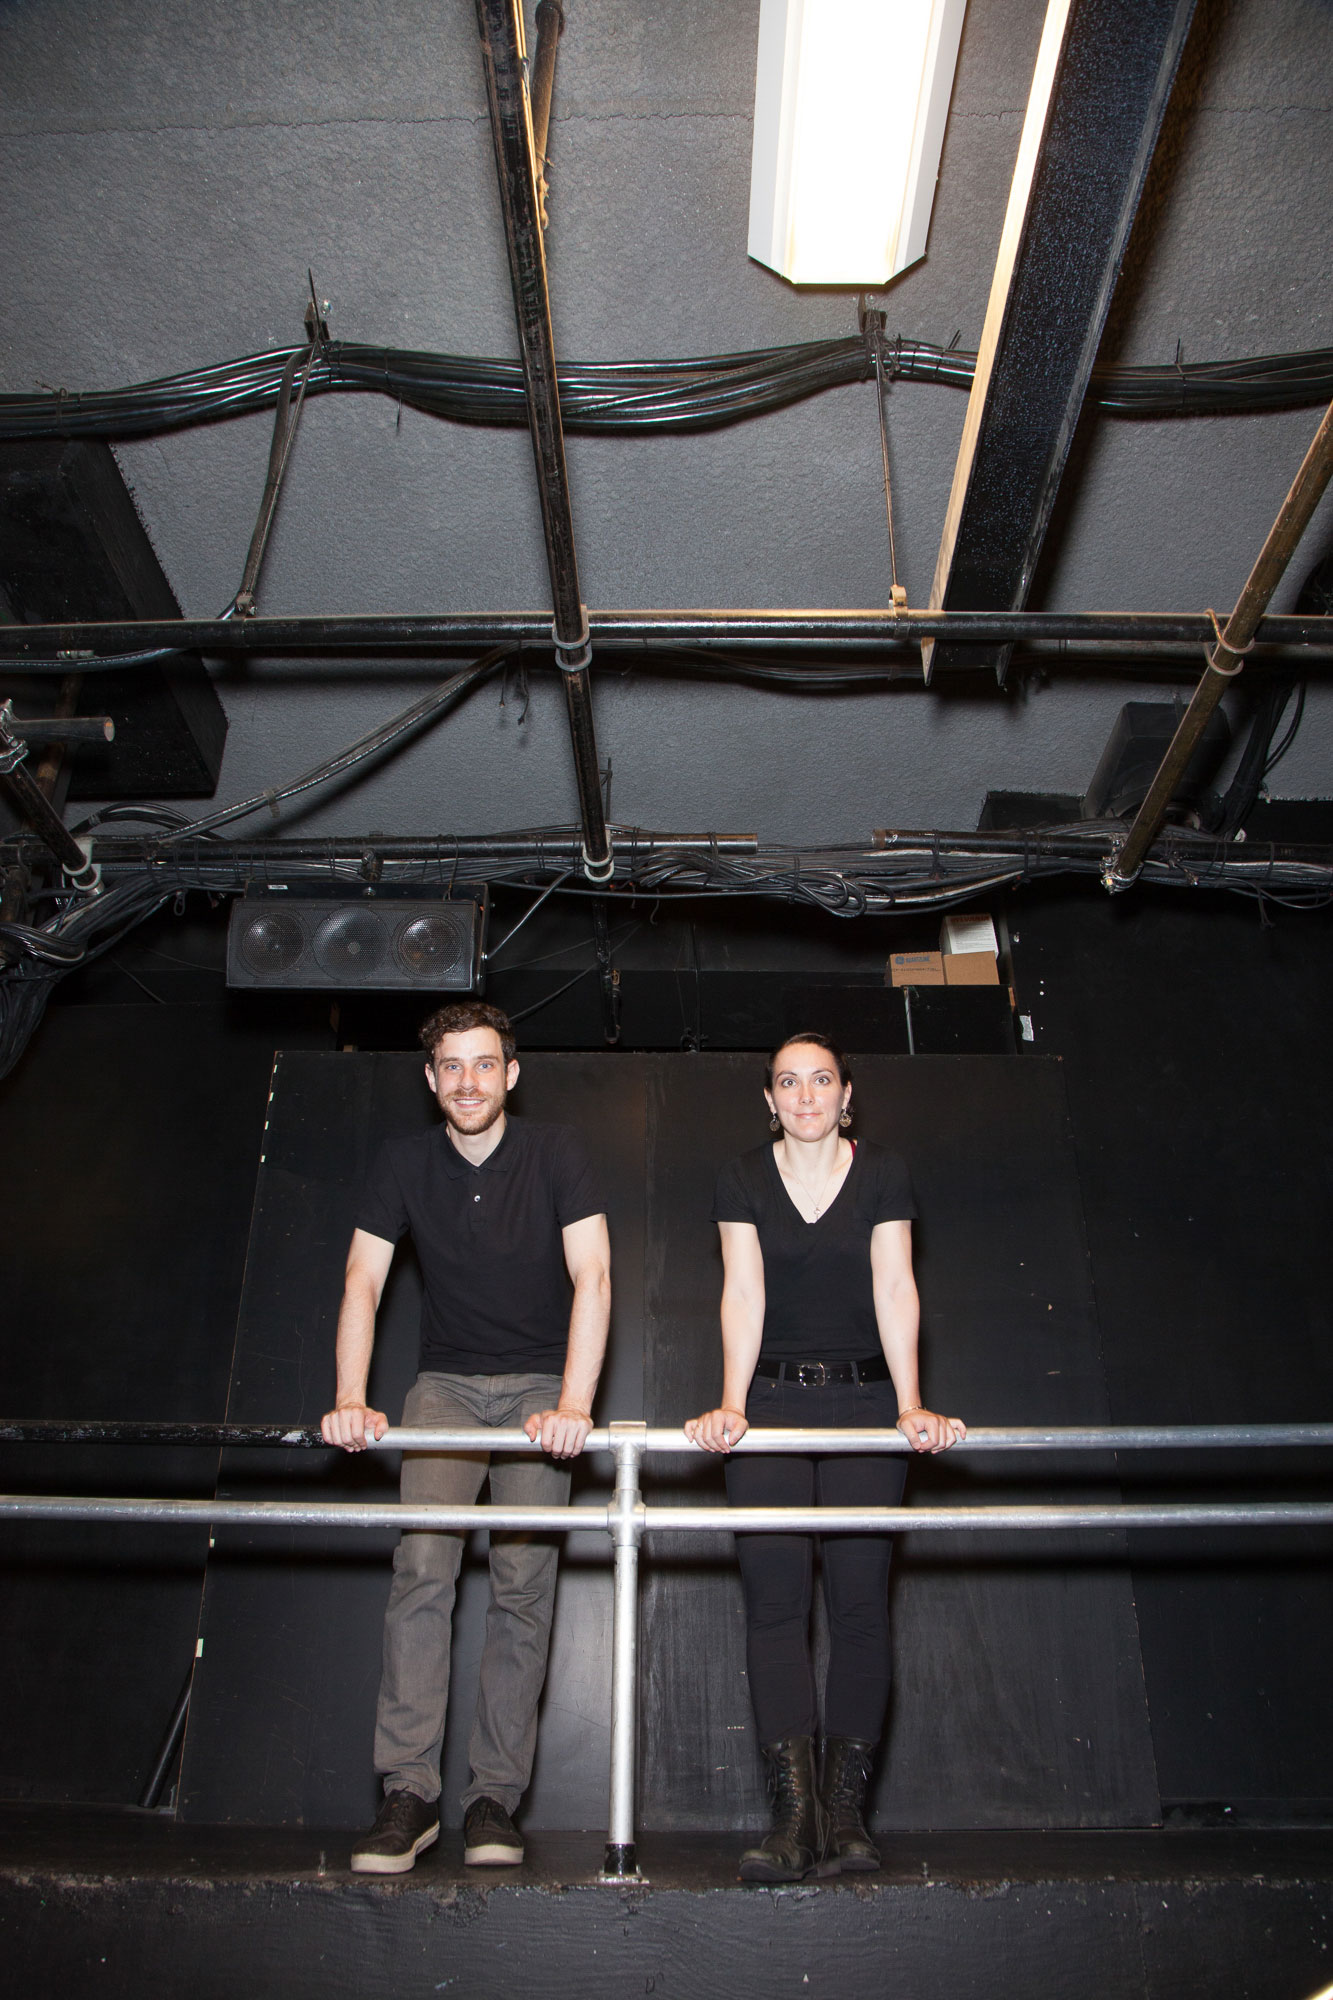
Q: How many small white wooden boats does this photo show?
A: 0